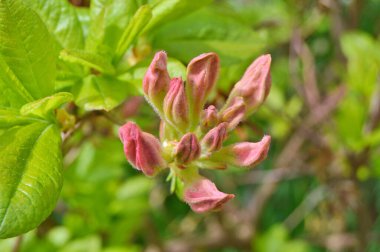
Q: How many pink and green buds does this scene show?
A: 11